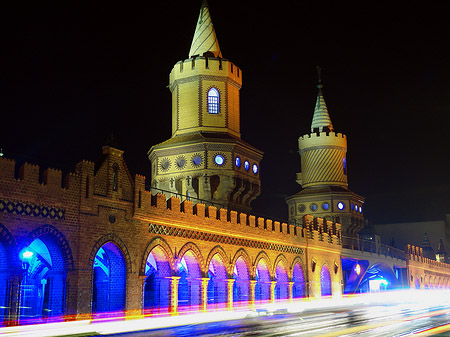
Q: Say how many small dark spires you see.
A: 2